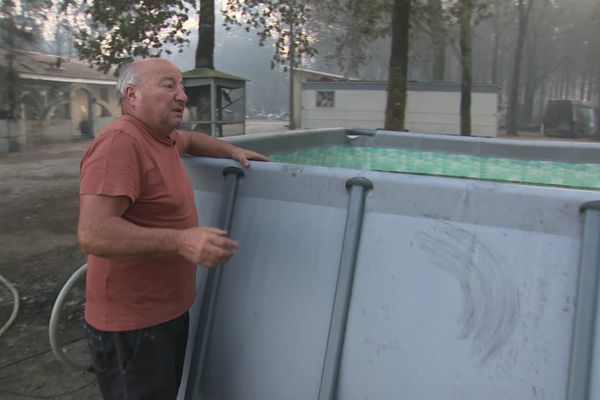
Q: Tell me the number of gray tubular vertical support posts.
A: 3